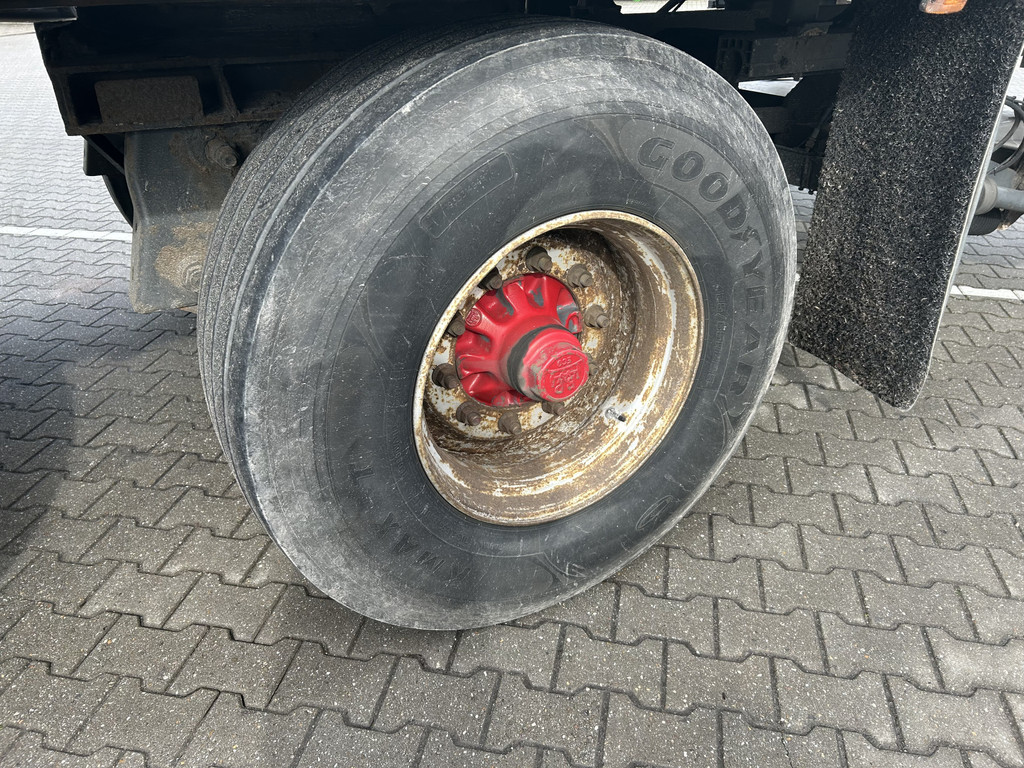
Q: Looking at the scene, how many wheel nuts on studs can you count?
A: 10